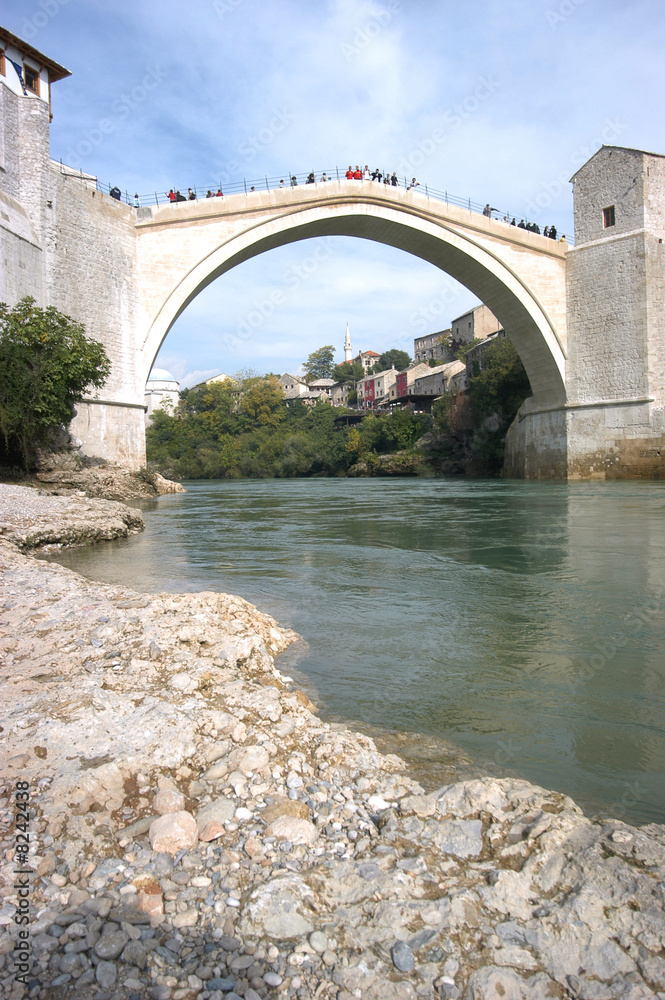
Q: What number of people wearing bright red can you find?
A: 4